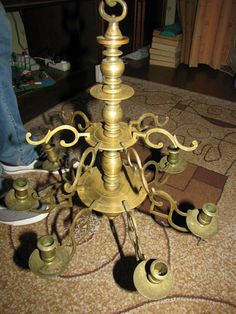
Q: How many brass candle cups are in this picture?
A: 6